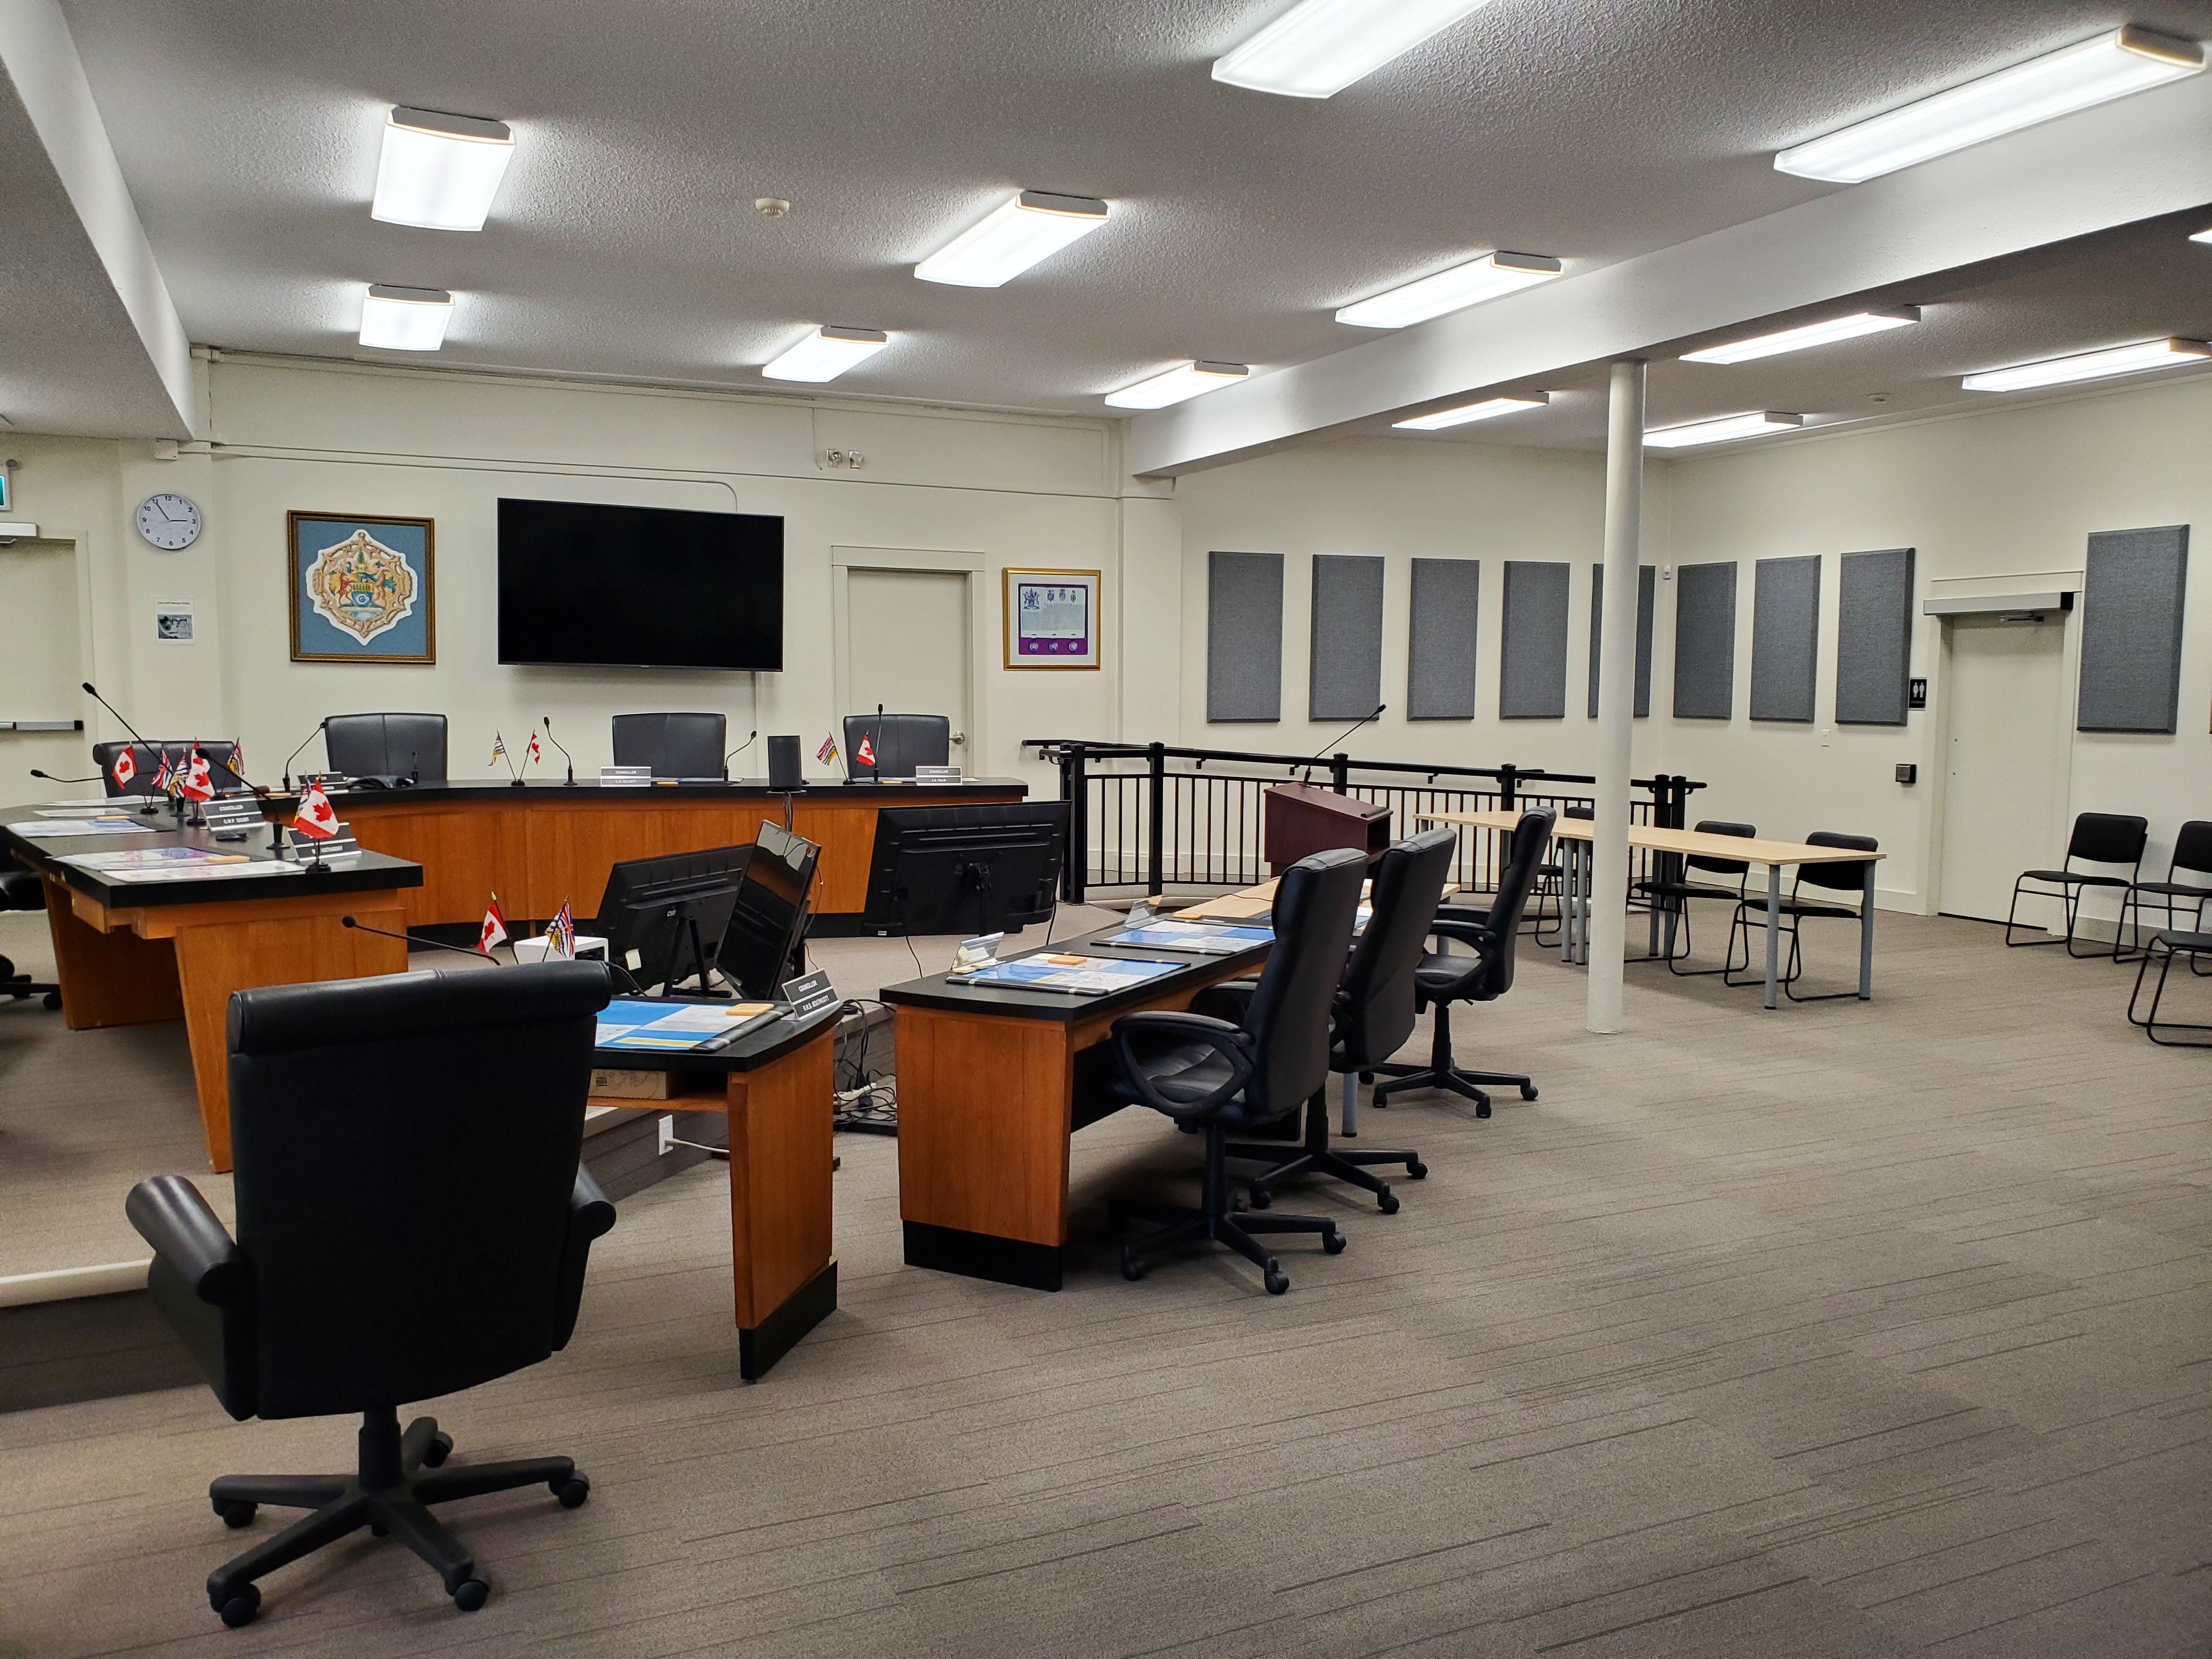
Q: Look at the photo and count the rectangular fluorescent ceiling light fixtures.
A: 13